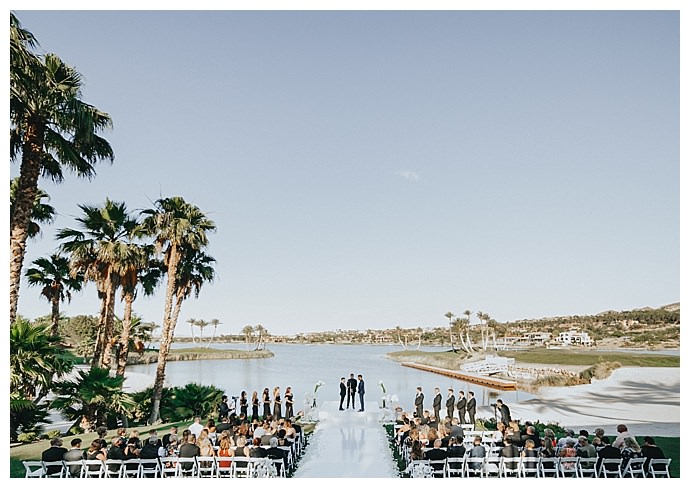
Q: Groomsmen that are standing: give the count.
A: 5